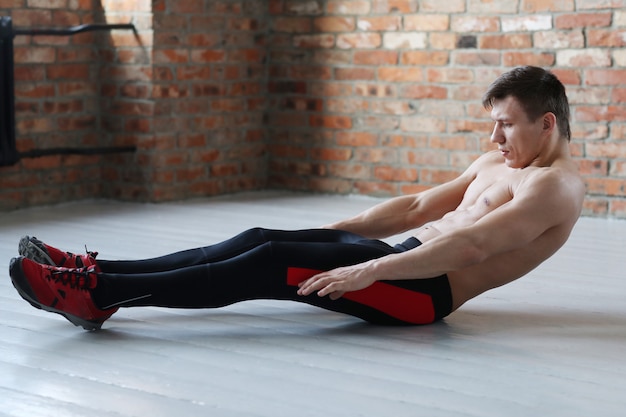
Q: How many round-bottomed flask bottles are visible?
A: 0